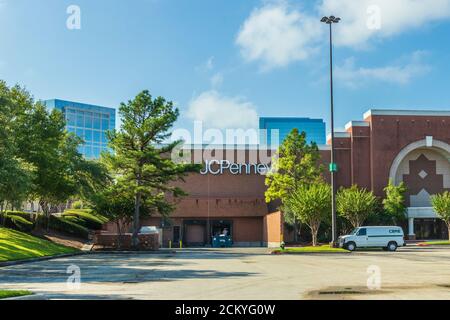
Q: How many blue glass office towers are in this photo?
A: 2